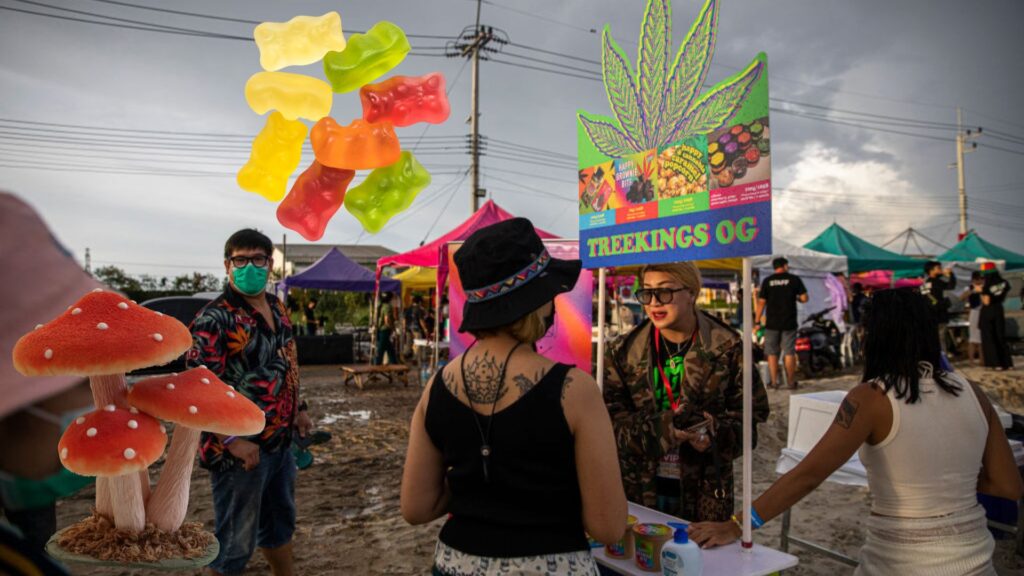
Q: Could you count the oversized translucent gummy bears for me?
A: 8